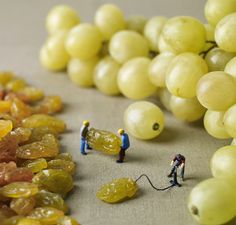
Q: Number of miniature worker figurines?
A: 3